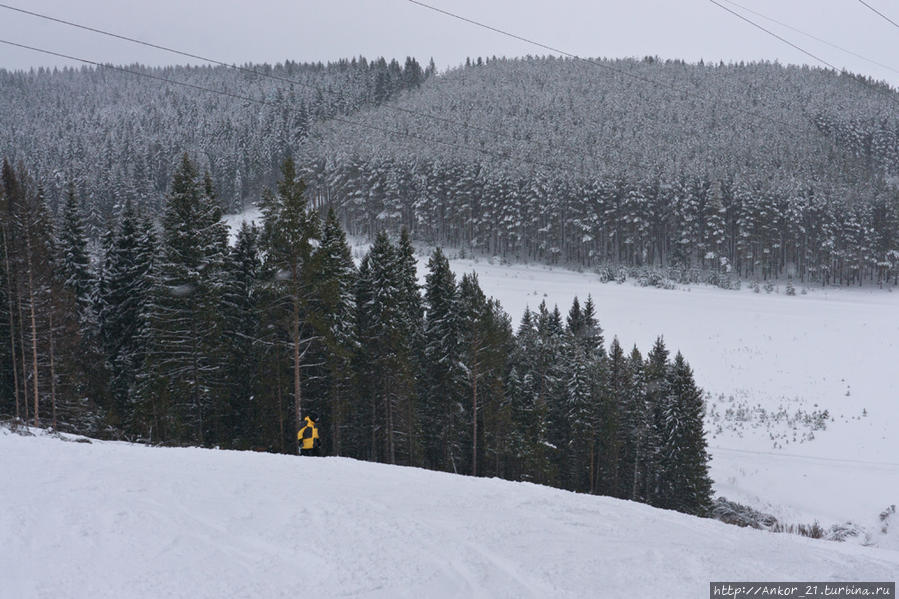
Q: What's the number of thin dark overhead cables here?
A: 6